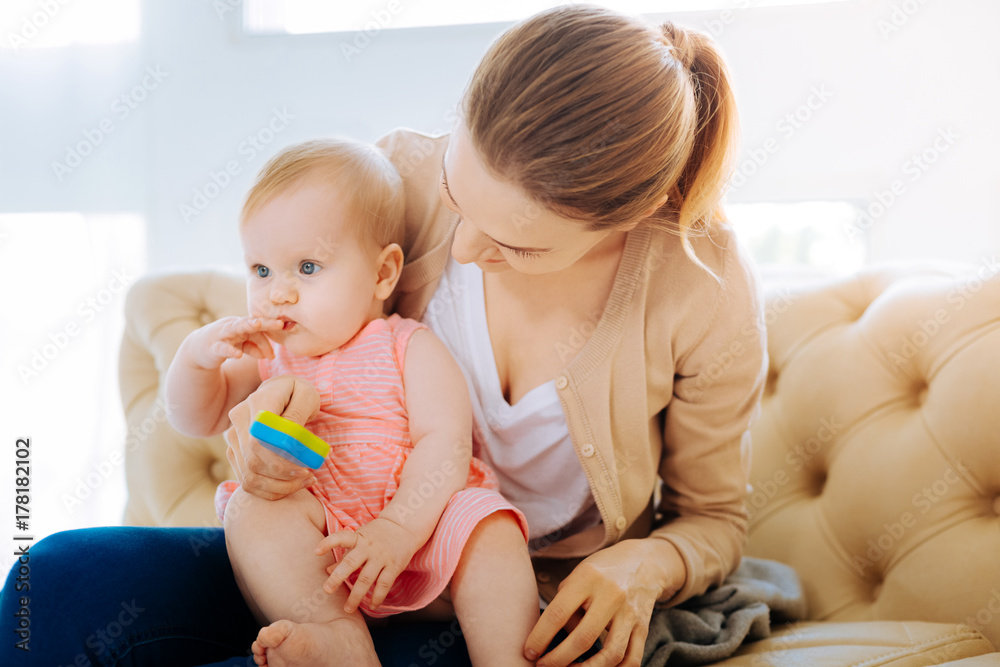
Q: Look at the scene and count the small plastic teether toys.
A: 1